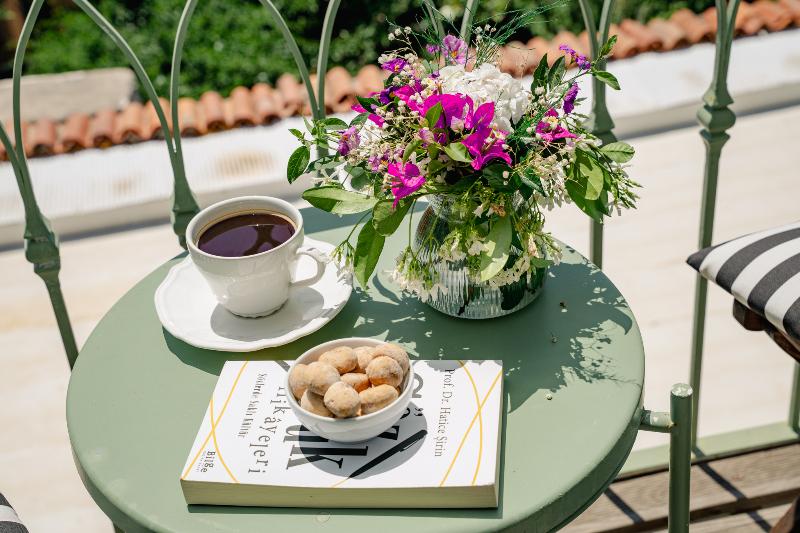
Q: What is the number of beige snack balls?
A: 10